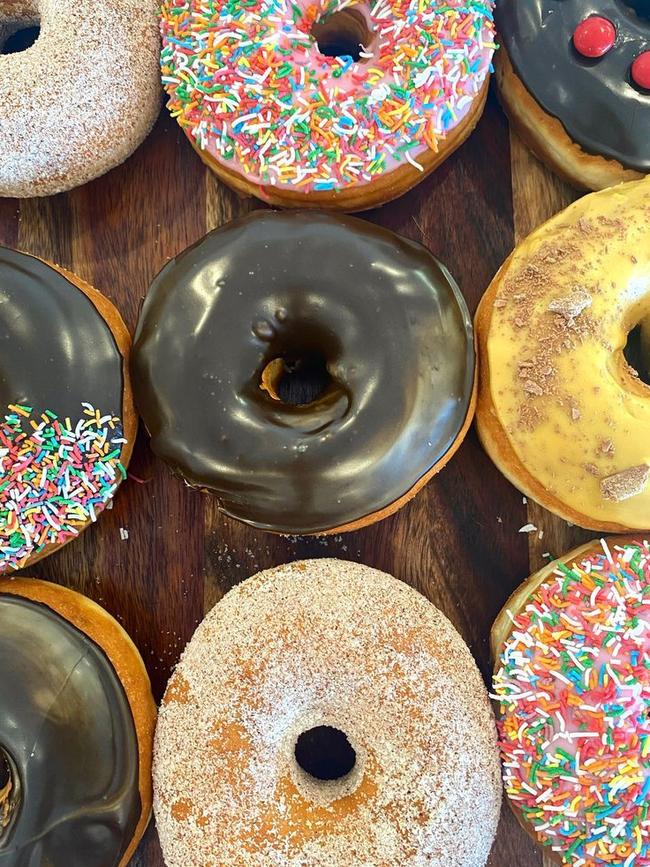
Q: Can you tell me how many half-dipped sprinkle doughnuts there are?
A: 1